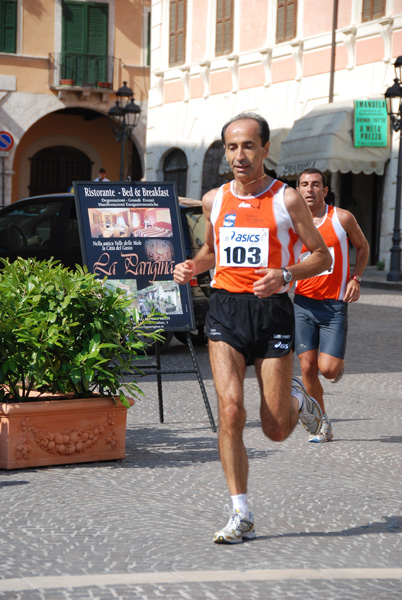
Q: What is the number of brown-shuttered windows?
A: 4